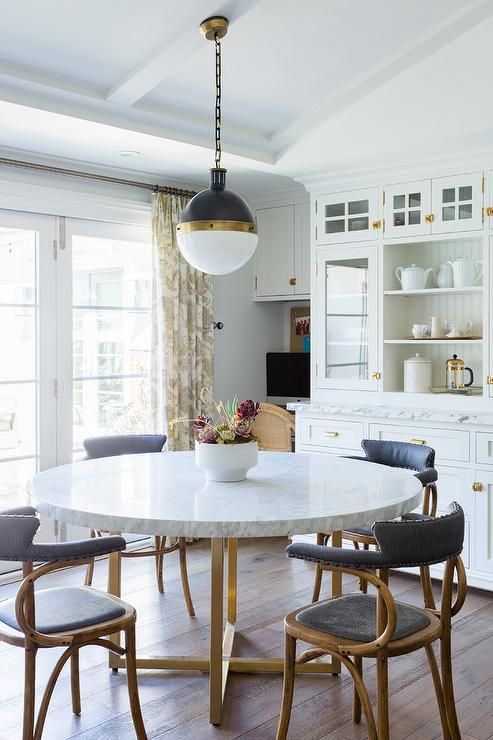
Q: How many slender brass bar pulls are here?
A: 2